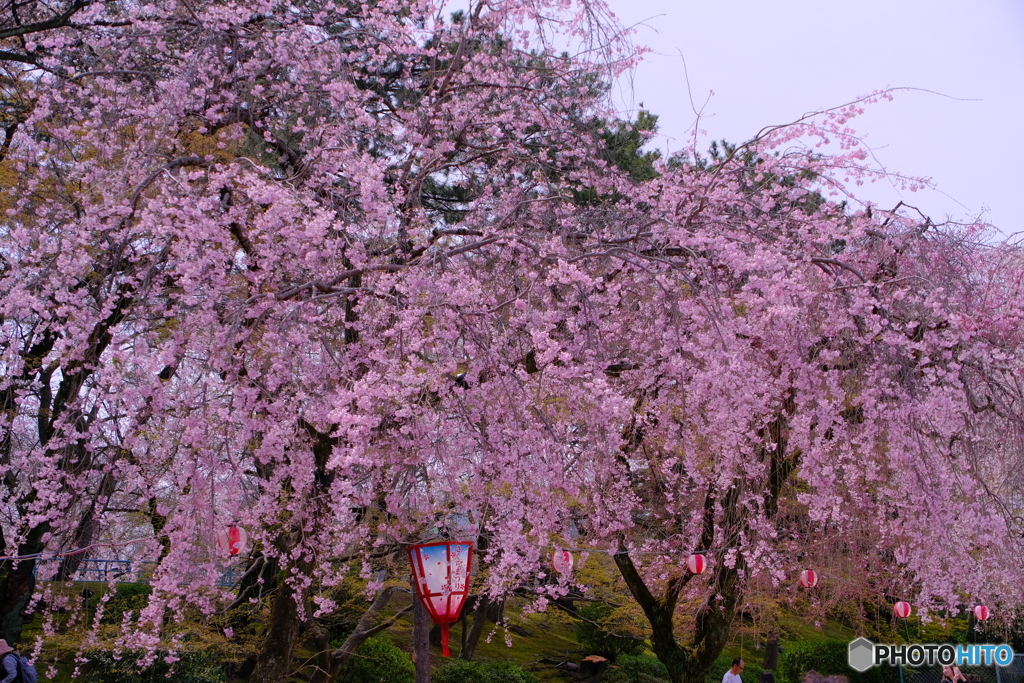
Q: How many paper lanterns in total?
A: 7